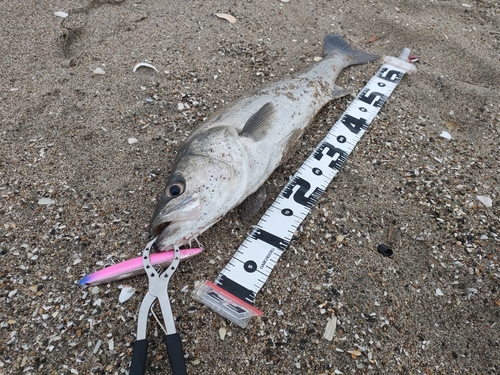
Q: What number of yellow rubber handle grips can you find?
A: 0